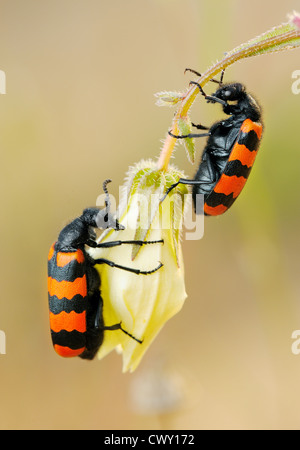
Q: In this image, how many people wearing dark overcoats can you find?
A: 0